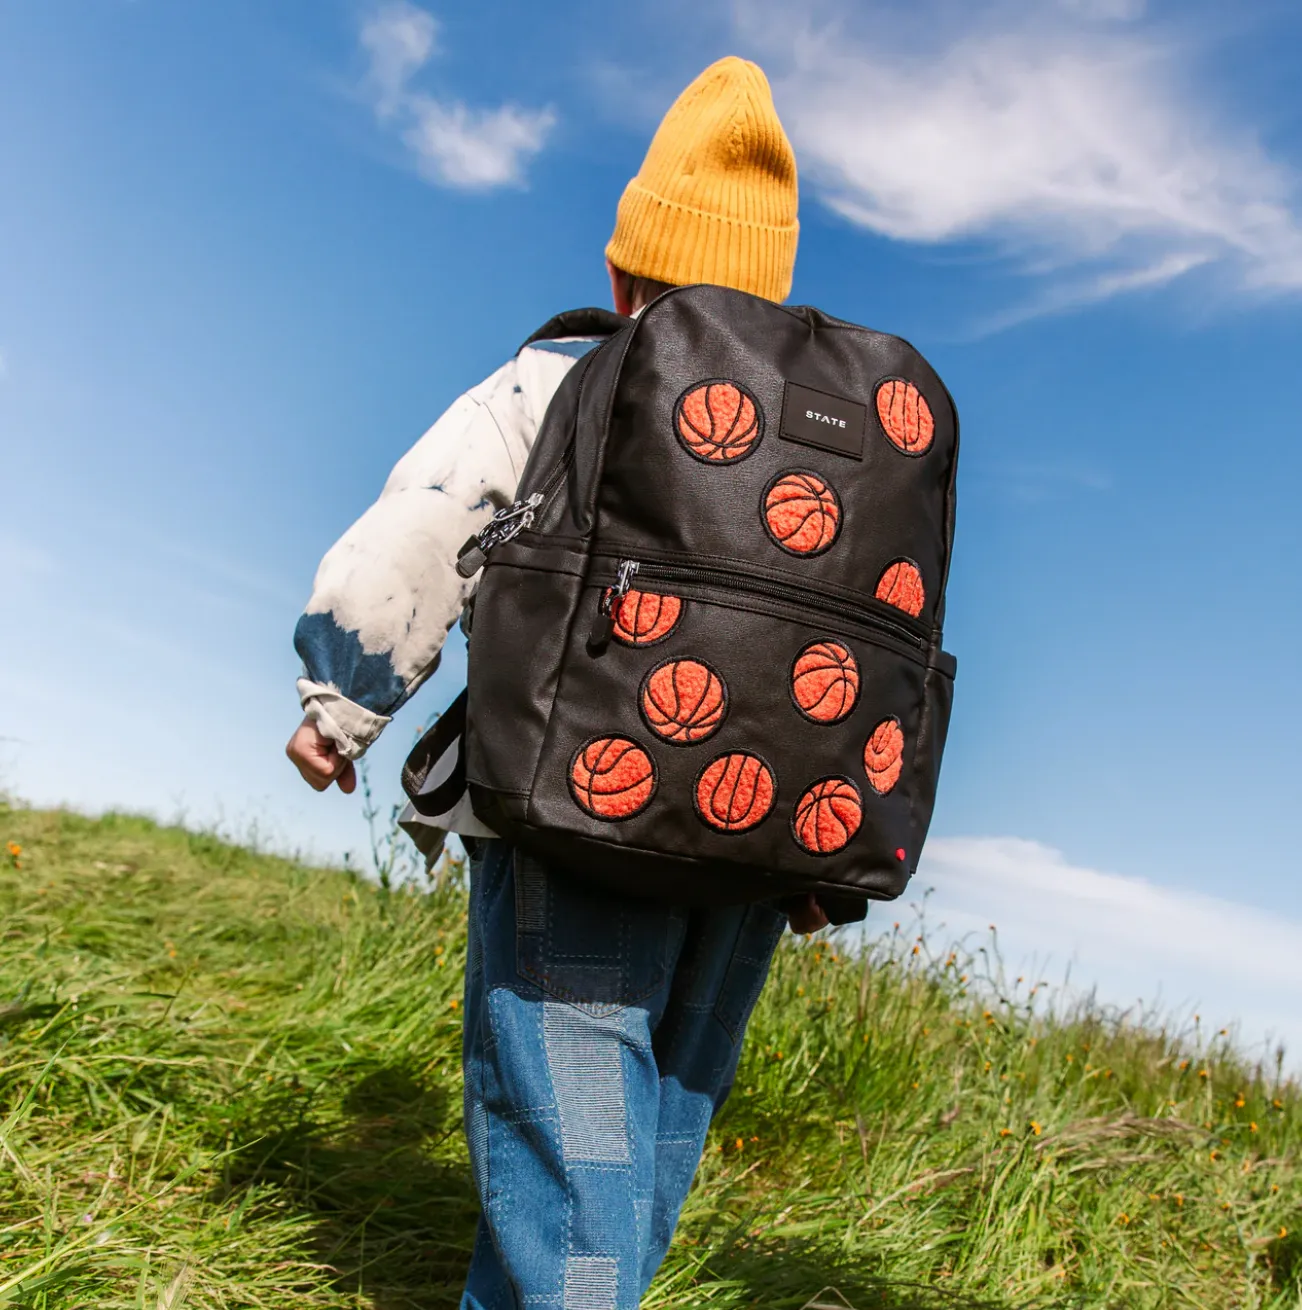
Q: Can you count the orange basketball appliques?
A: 11